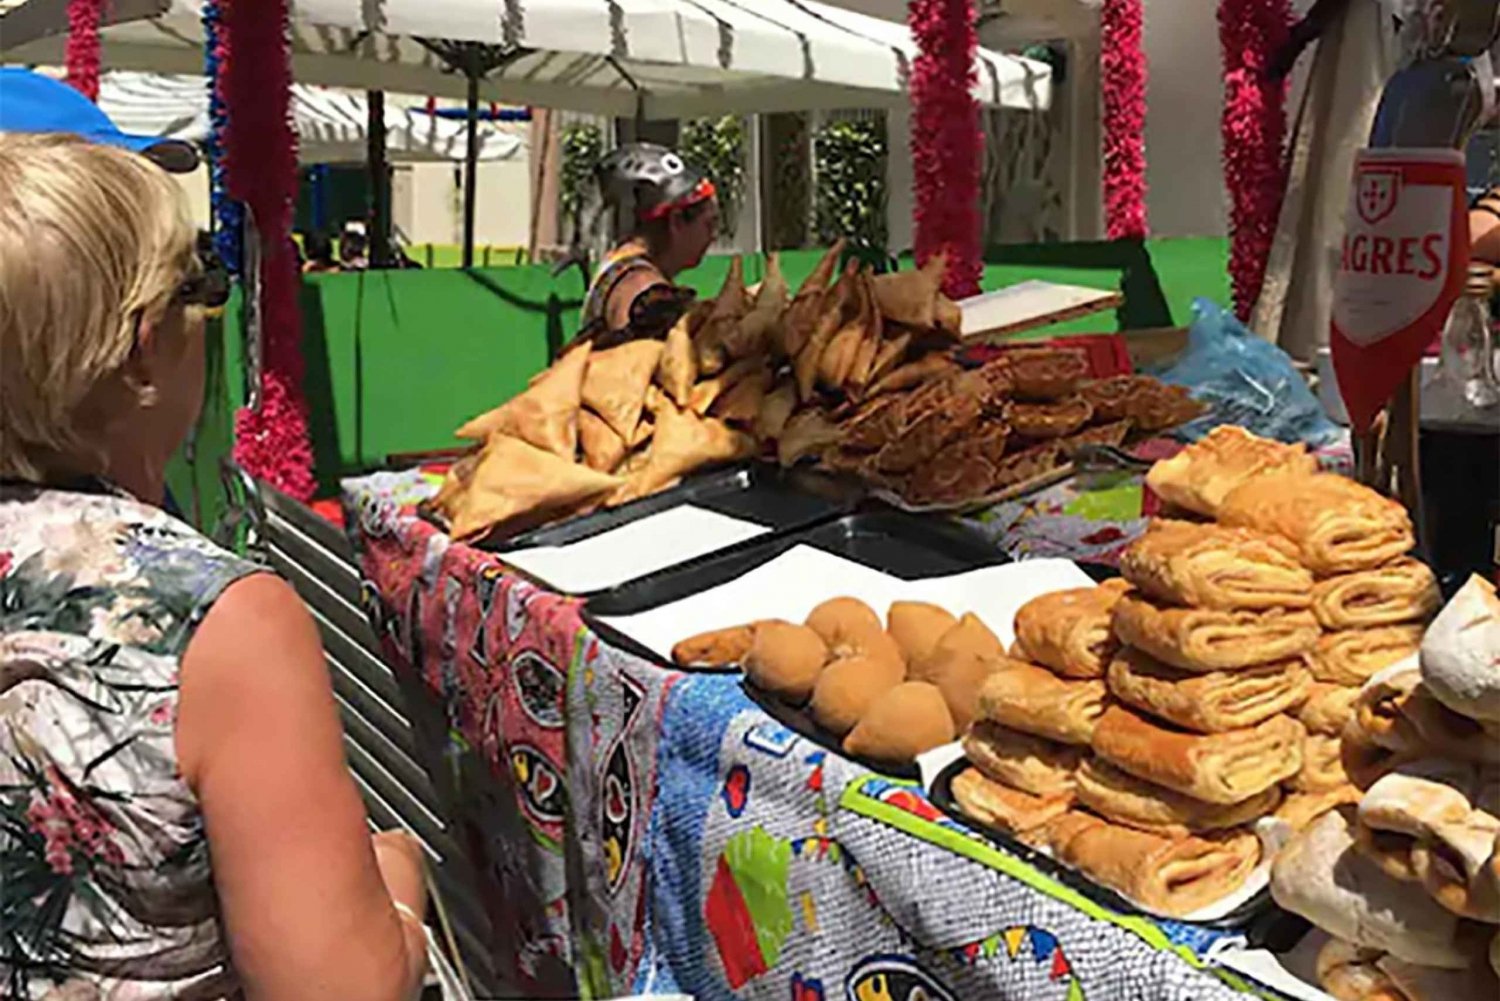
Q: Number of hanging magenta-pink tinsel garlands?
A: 5